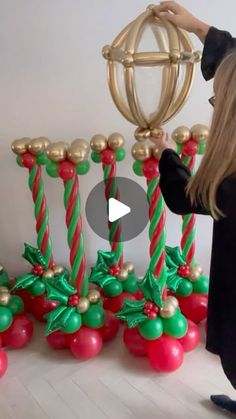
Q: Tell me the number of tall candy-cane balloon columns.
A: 5